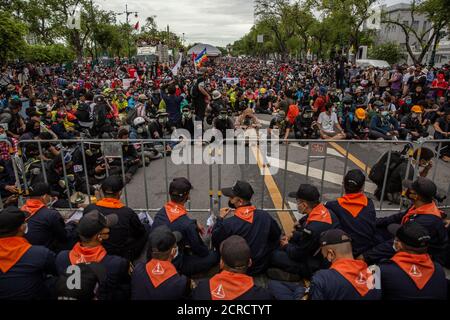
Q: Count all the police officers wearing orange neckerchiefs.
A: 13